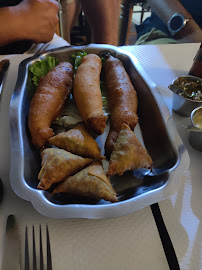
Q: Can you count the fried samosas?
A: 4